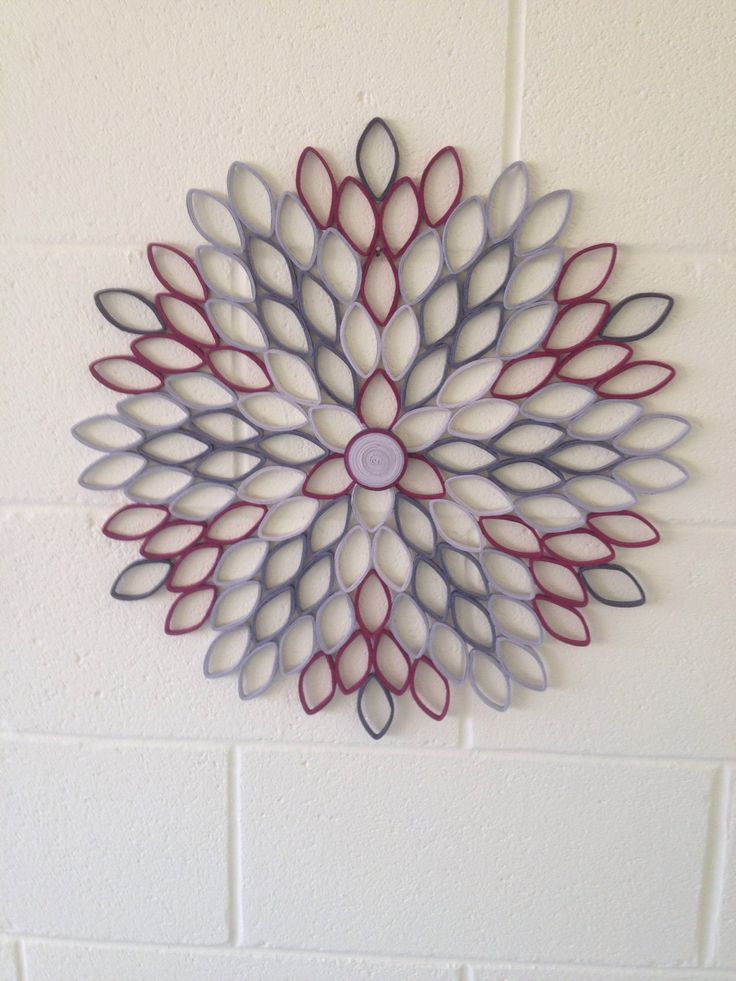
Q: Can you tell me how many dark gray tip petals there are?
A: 6